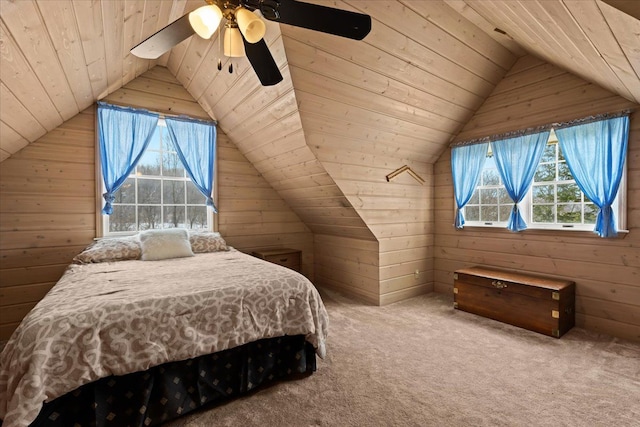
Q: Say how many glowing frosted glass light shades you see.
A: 3